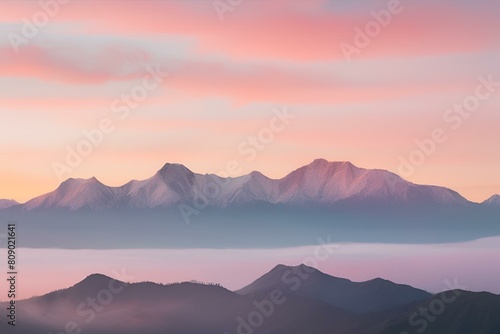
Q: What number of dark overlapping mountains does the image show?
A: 3